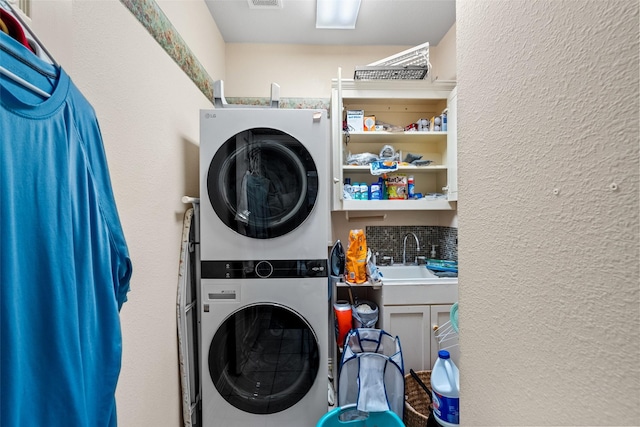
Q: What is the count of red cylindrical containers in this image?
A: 1